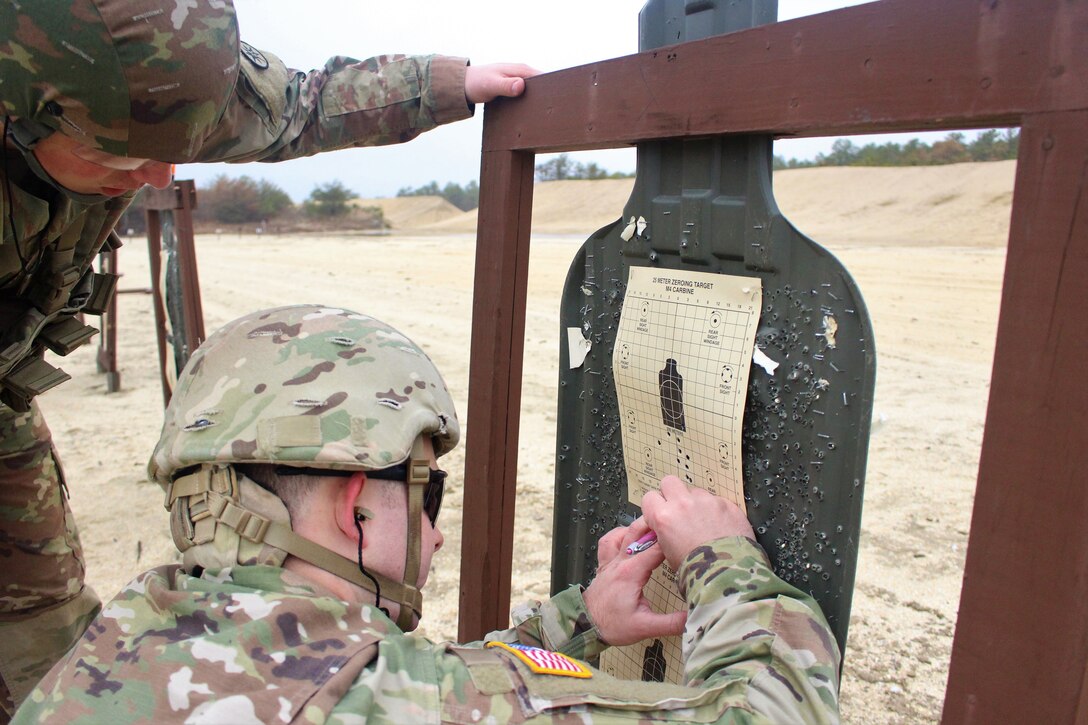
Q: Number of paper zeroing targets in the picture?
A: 2